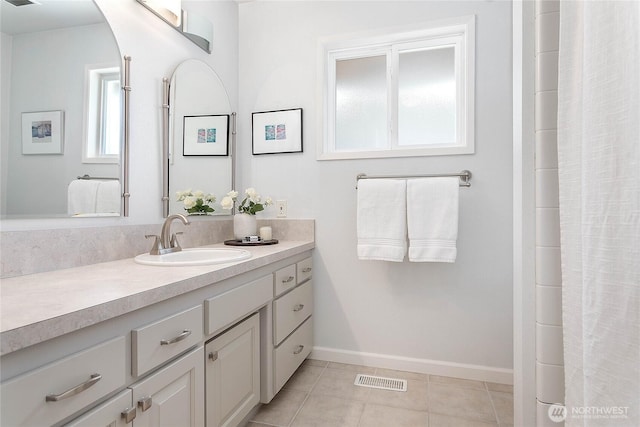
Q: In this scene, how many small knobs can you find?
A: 3